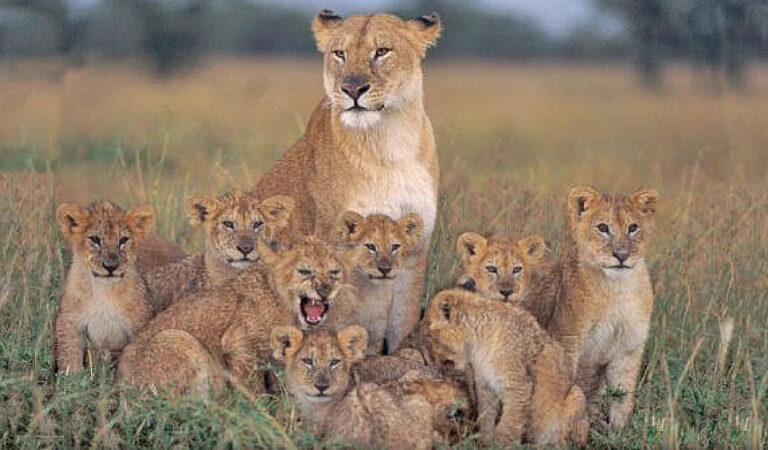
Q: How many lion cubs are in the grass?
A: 9